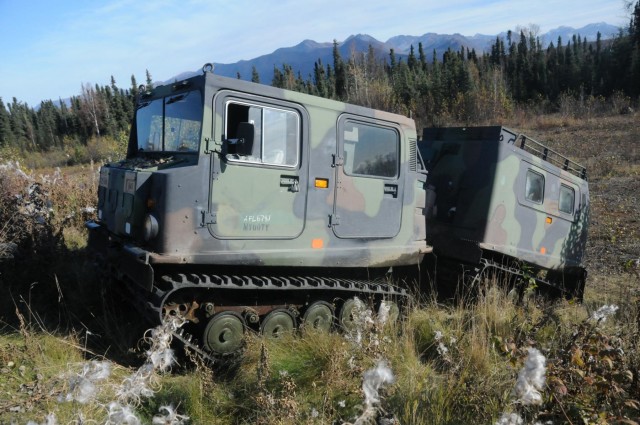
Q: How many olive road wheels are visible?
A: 5